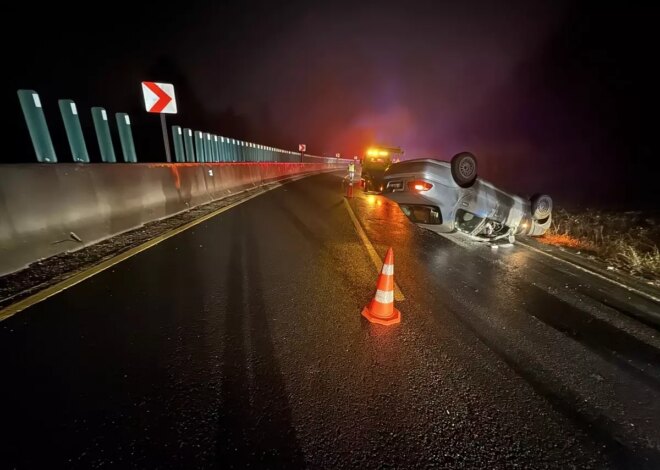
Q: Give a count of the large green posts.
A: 4